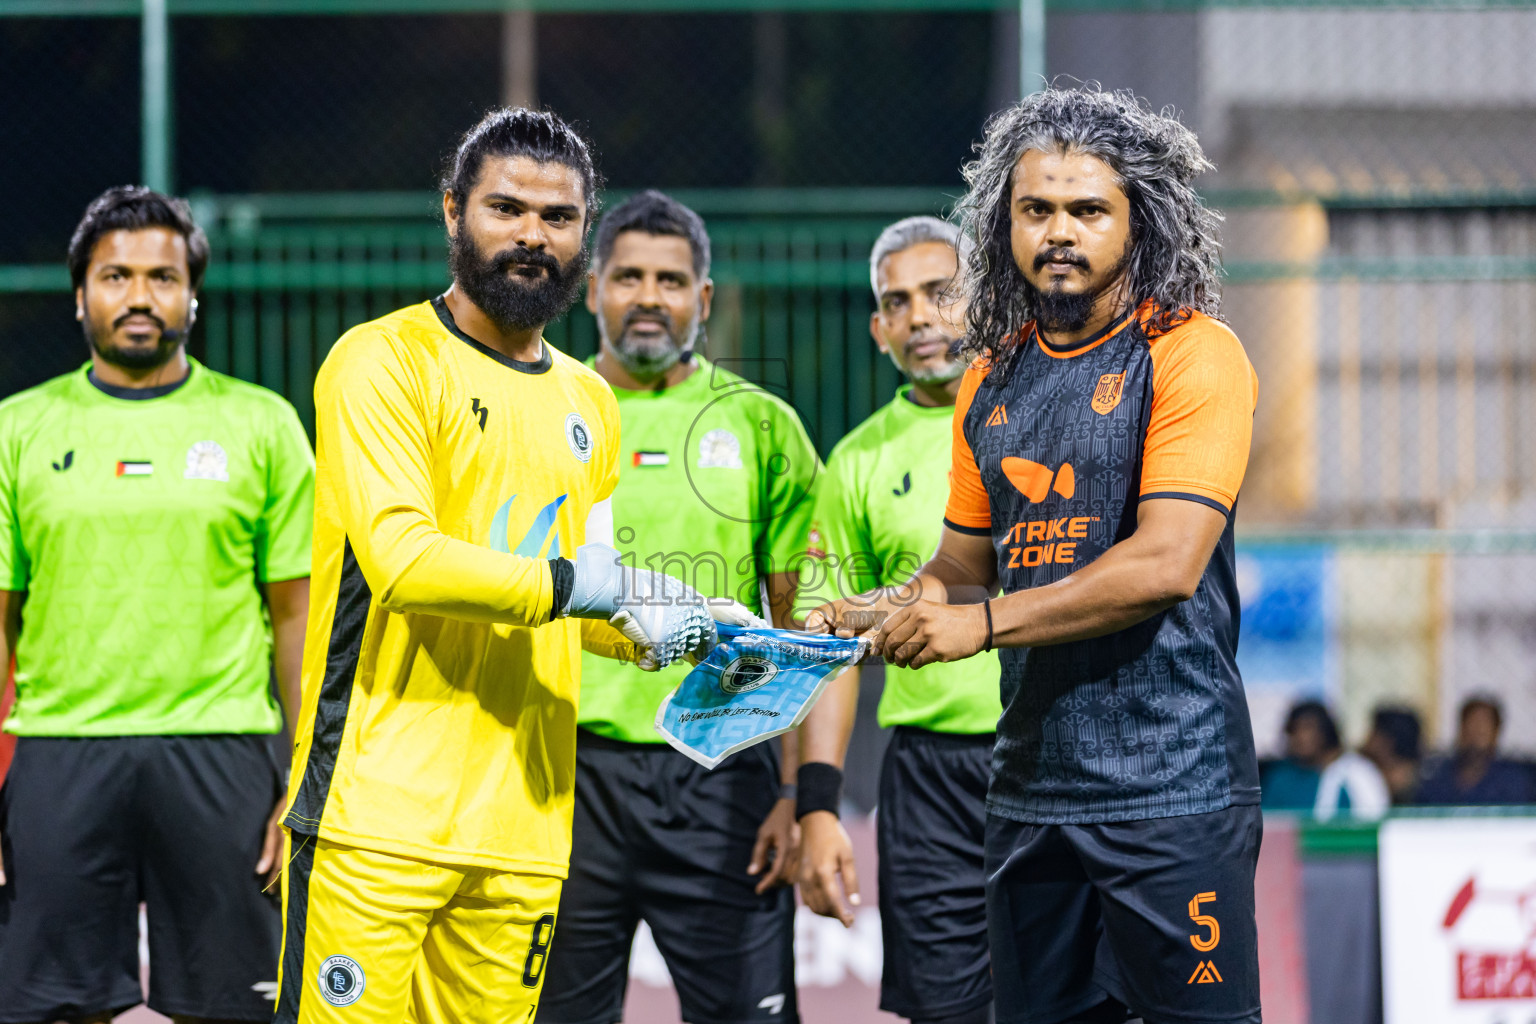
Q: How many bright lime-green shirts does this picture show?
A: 3